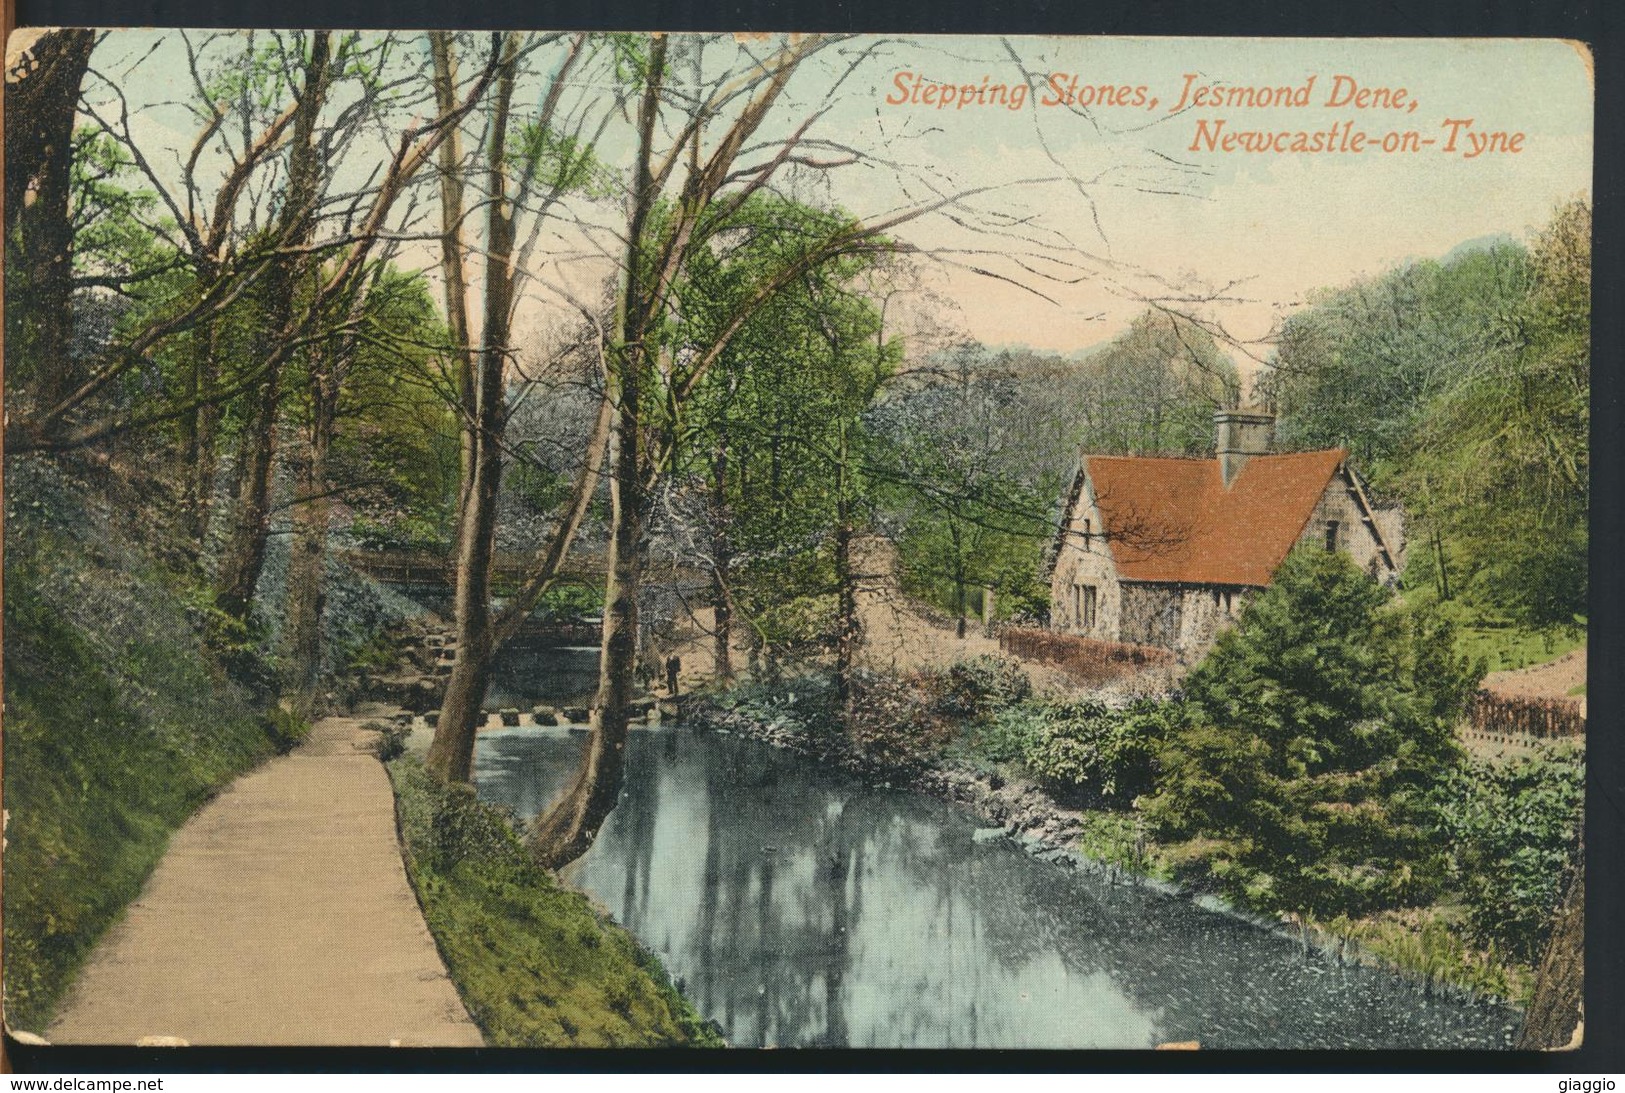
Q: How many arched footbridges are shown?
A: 1